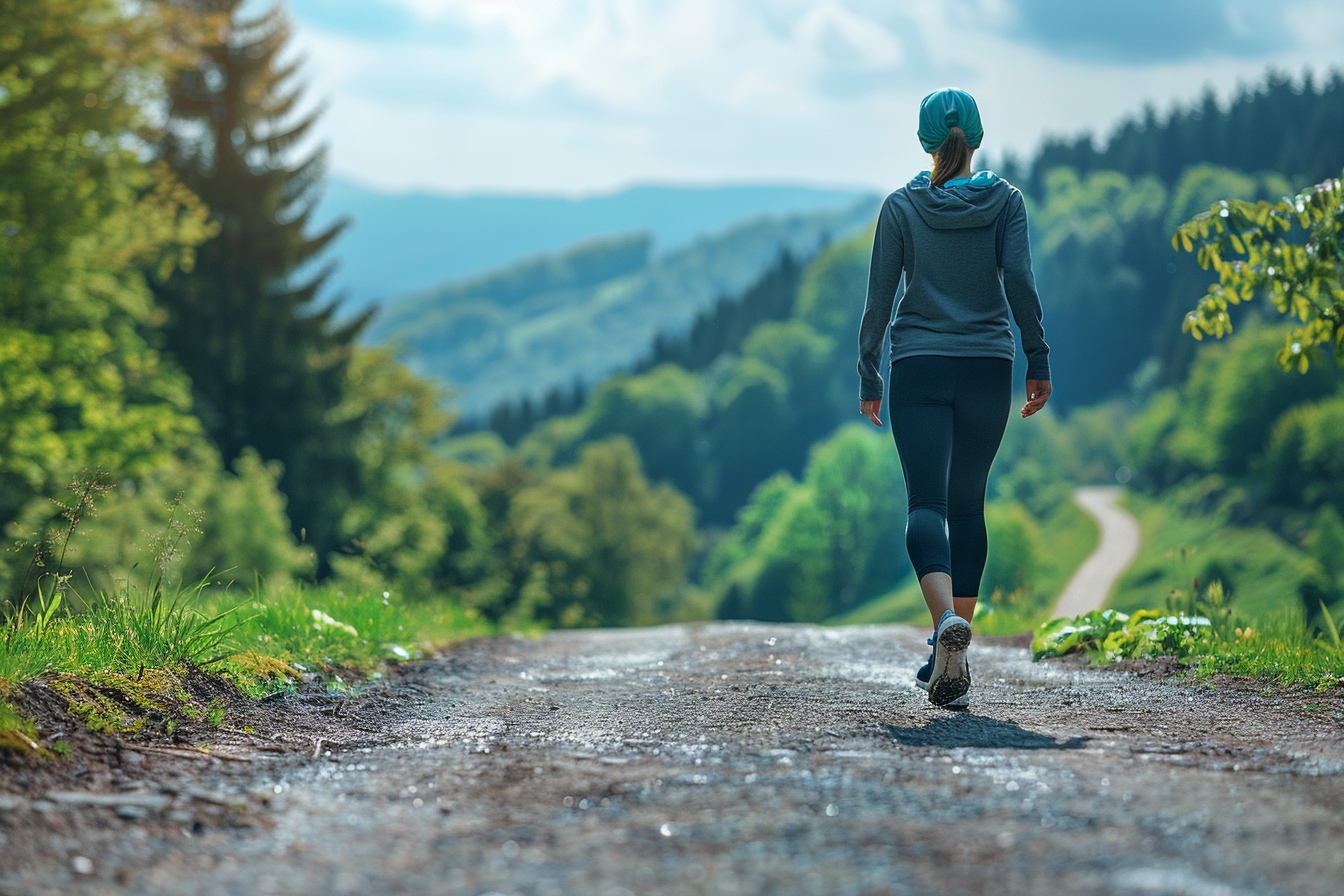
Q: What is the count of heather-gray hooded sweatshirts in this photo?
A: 1